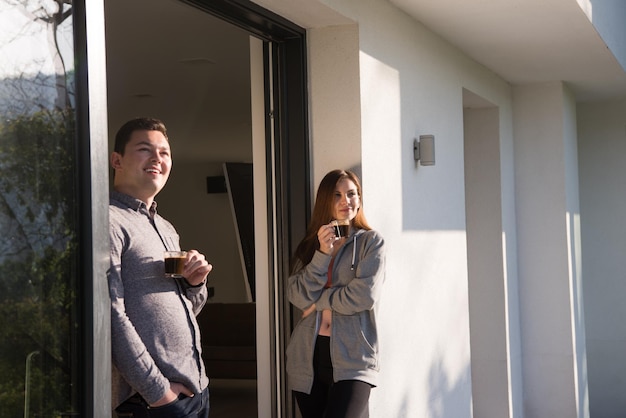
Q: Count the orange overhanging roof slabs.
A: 0